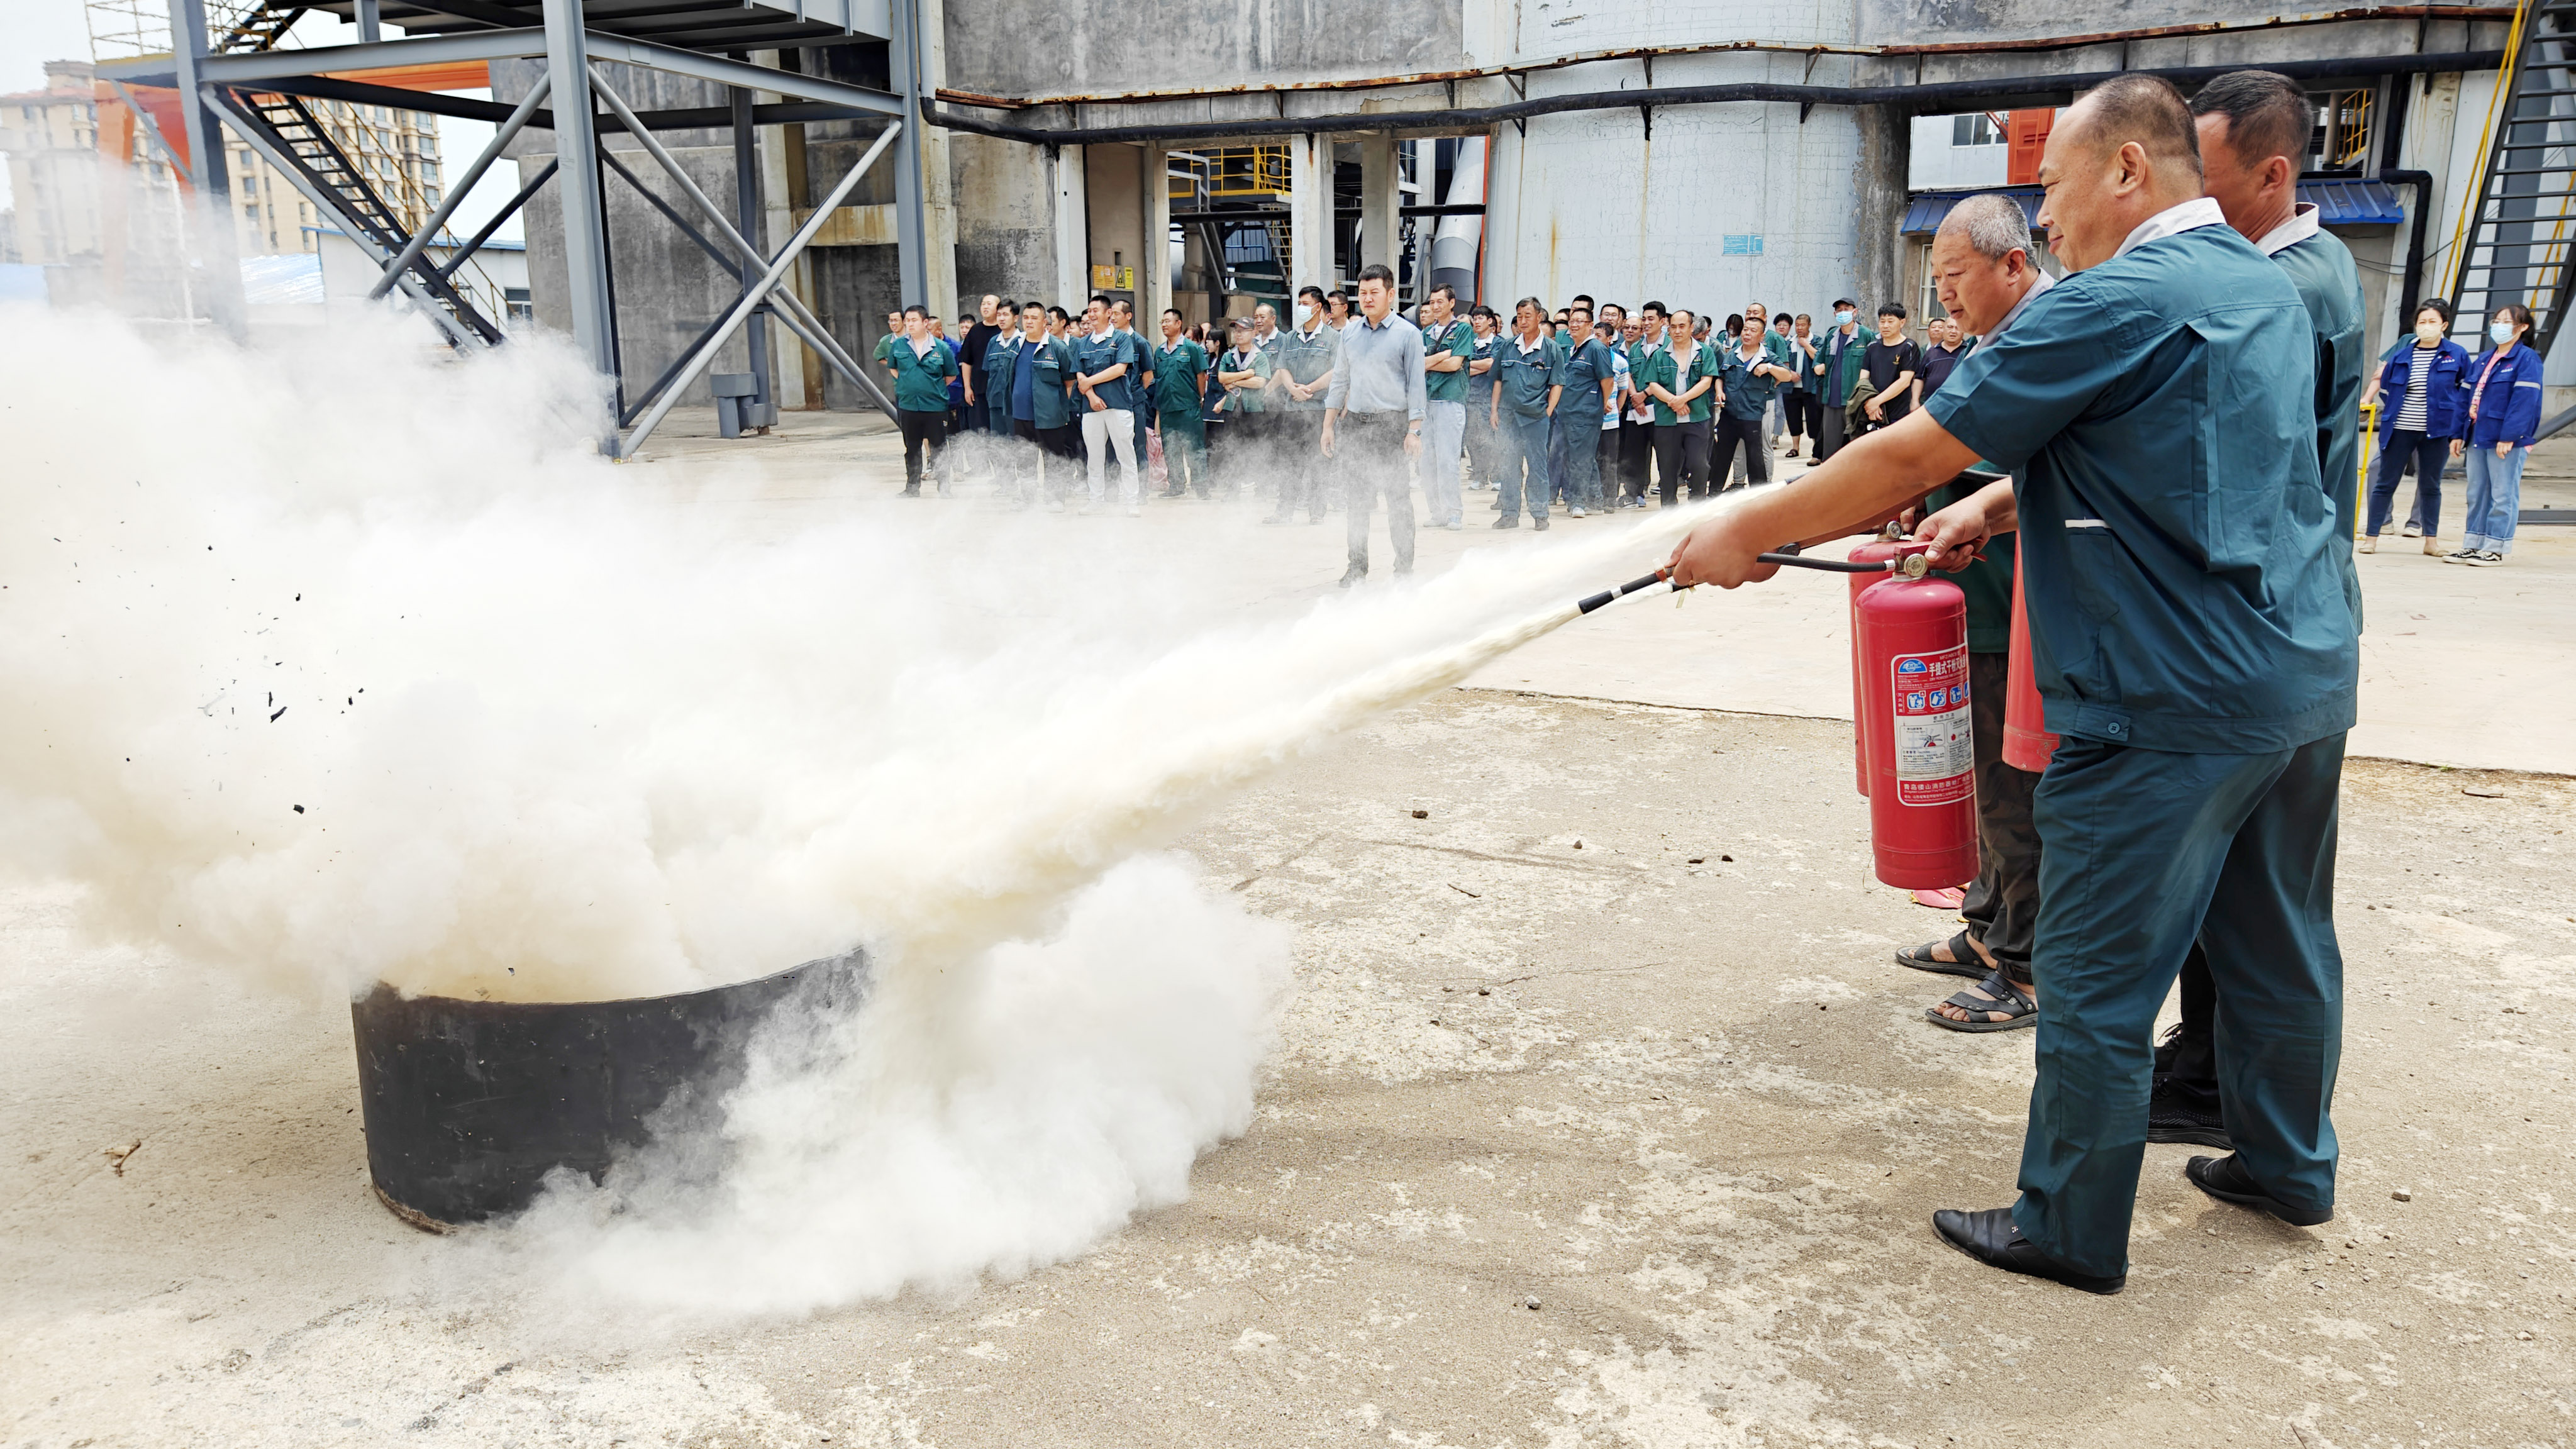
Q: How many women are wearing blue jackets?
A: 2